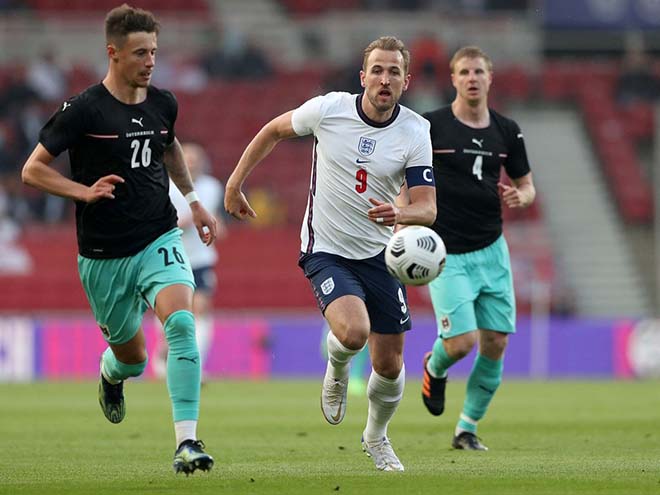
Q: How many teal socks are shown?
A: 4